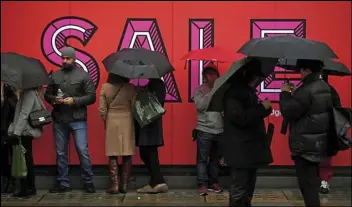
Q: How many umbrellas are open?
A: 6